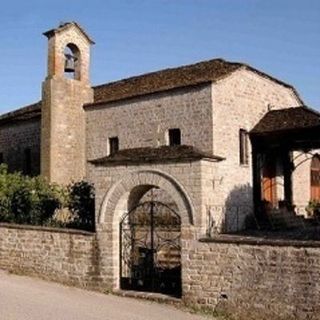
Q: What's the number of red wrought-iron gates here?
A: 0